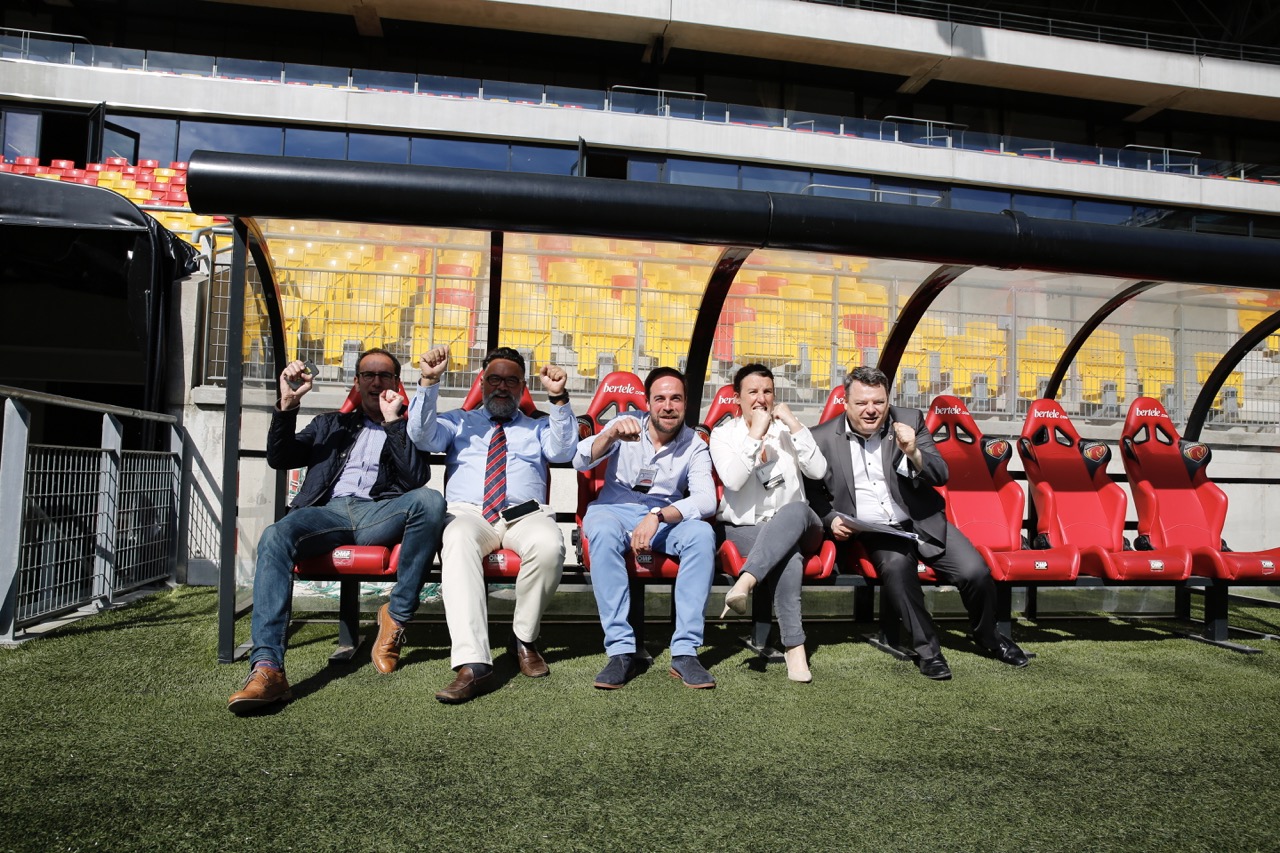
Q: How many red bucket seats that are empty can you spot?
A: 3